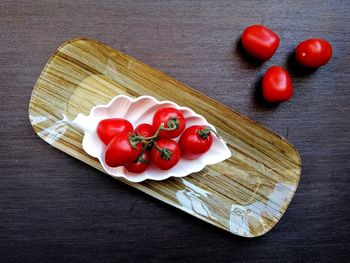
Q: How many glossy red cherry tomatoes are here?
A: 10